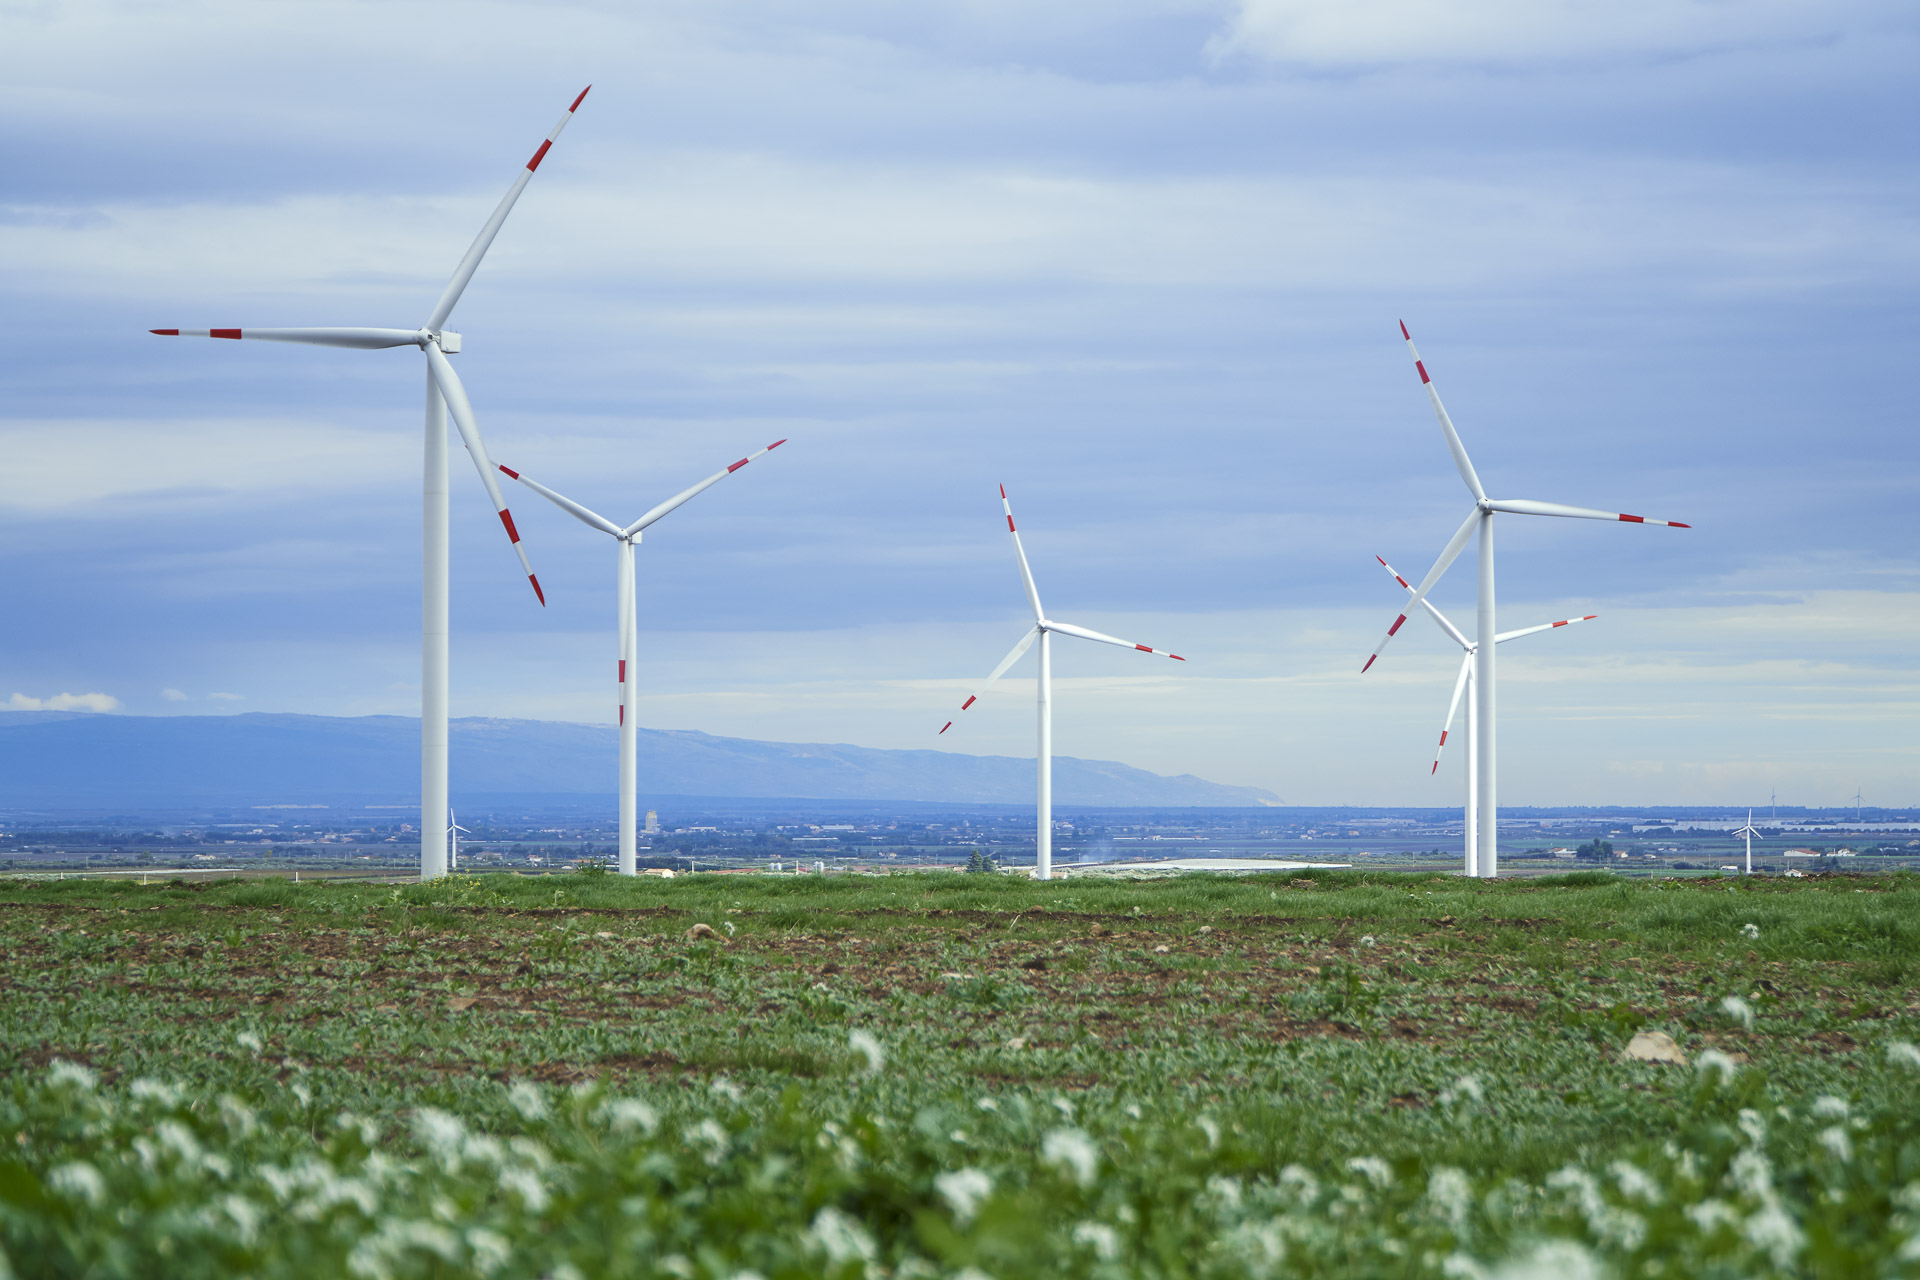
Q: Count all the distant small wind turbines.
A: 4